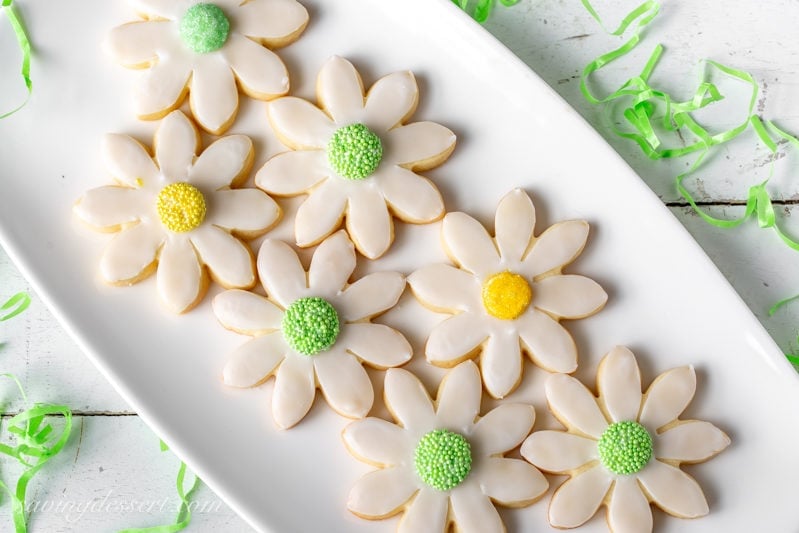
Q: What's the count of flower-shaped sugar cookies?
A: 7